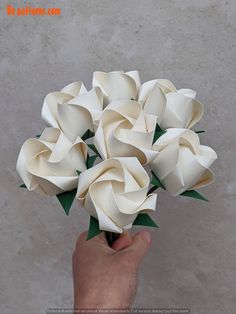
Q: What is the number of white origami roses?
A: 7